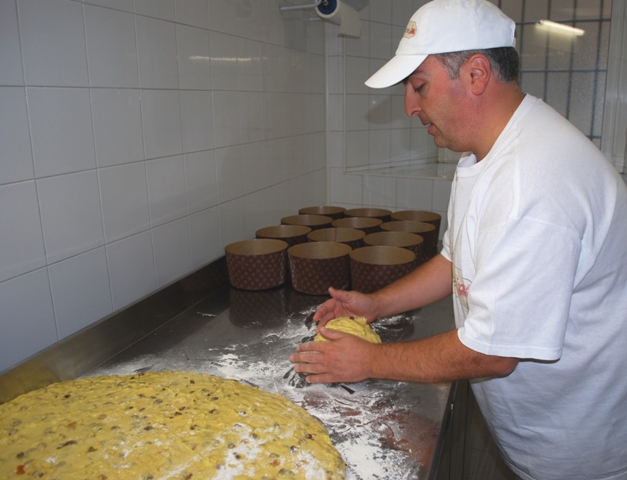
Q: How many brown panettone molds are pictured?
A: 12